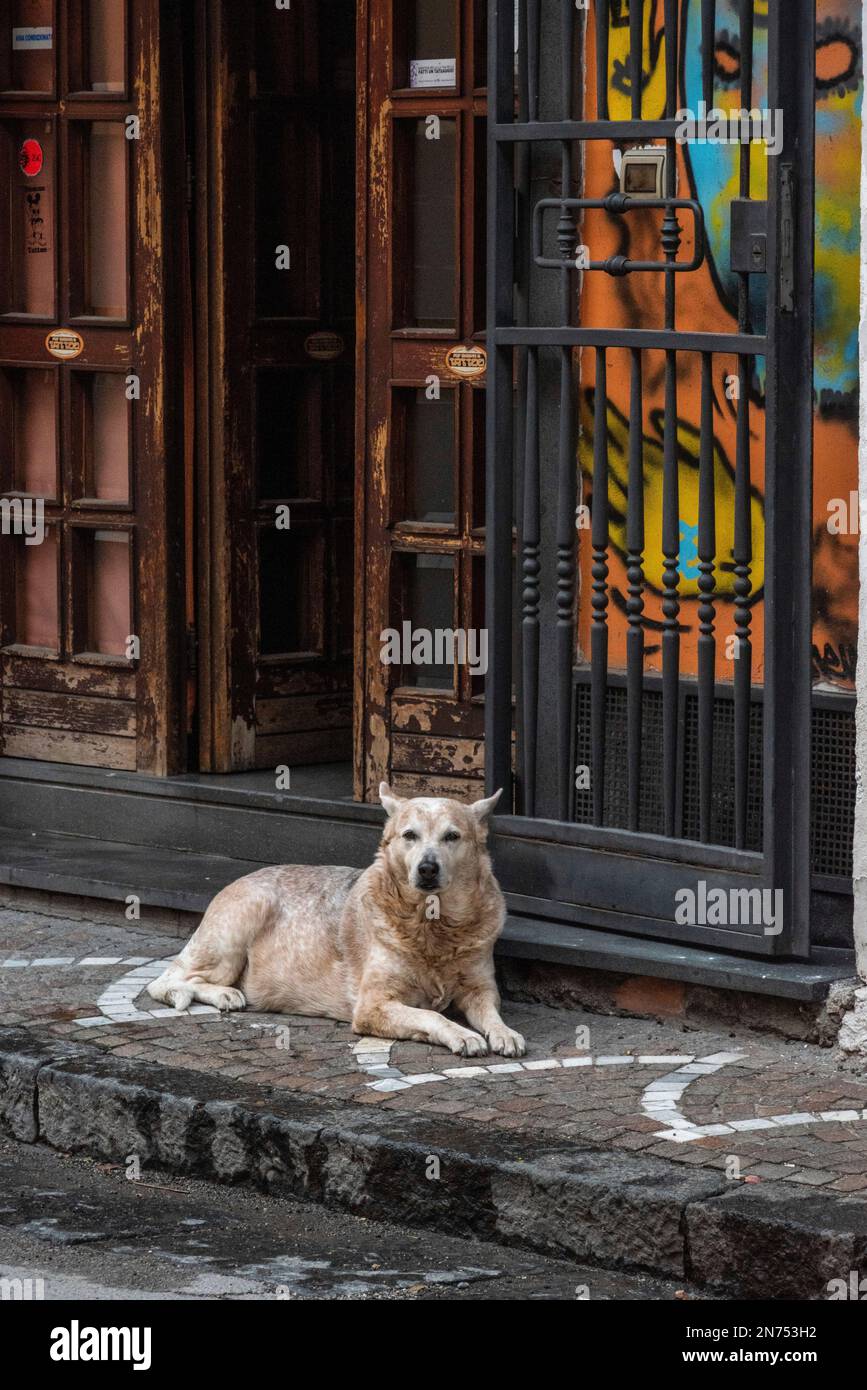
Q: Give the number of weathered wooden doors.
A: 3